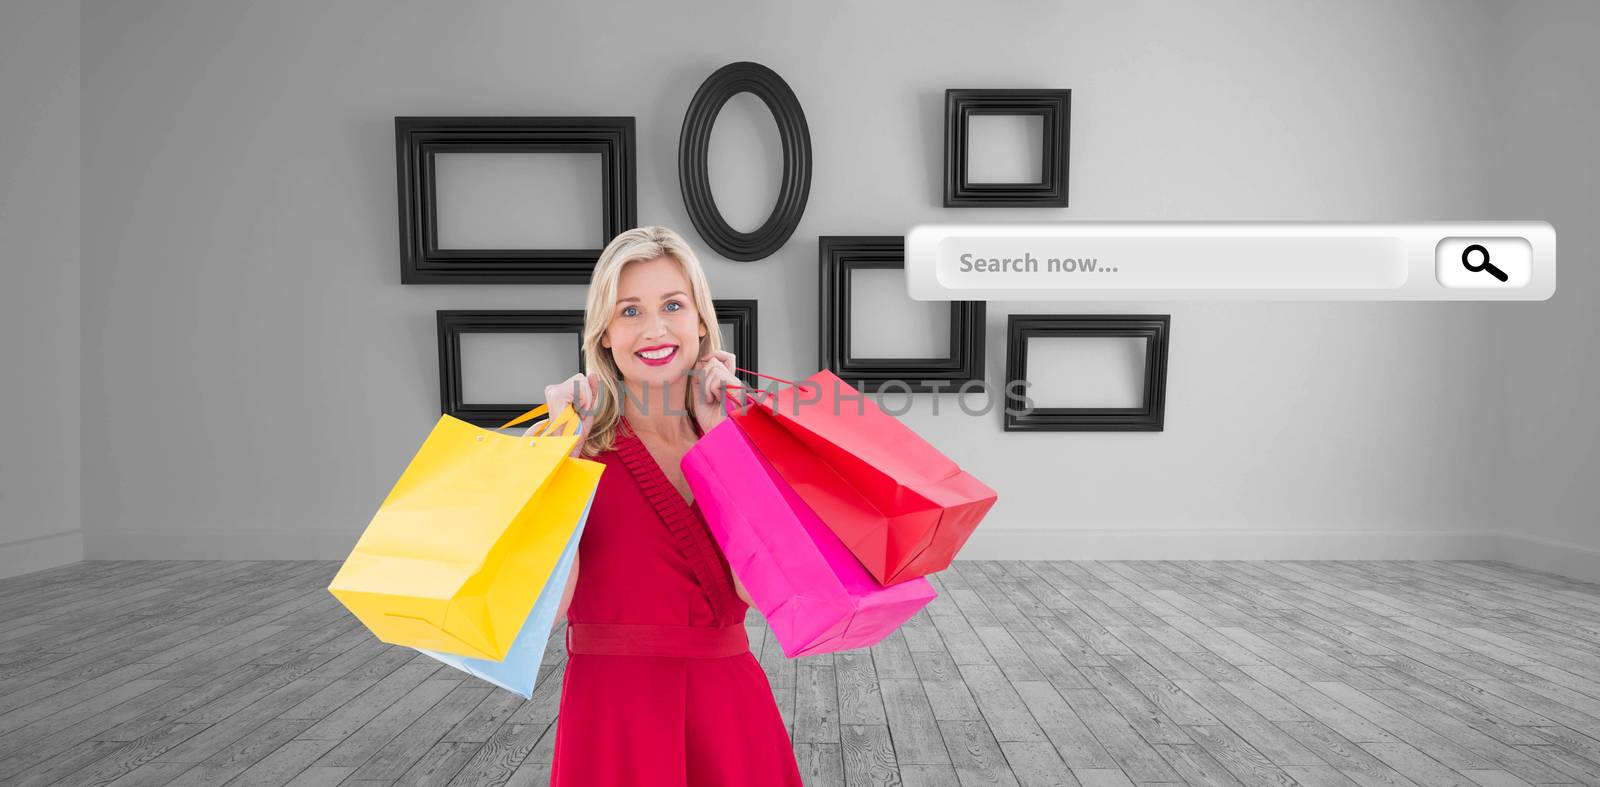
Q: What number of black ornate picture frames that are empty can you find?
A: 7